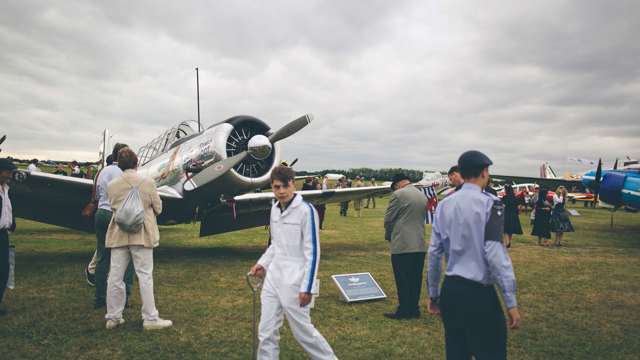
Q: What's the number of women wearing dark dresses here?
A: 3